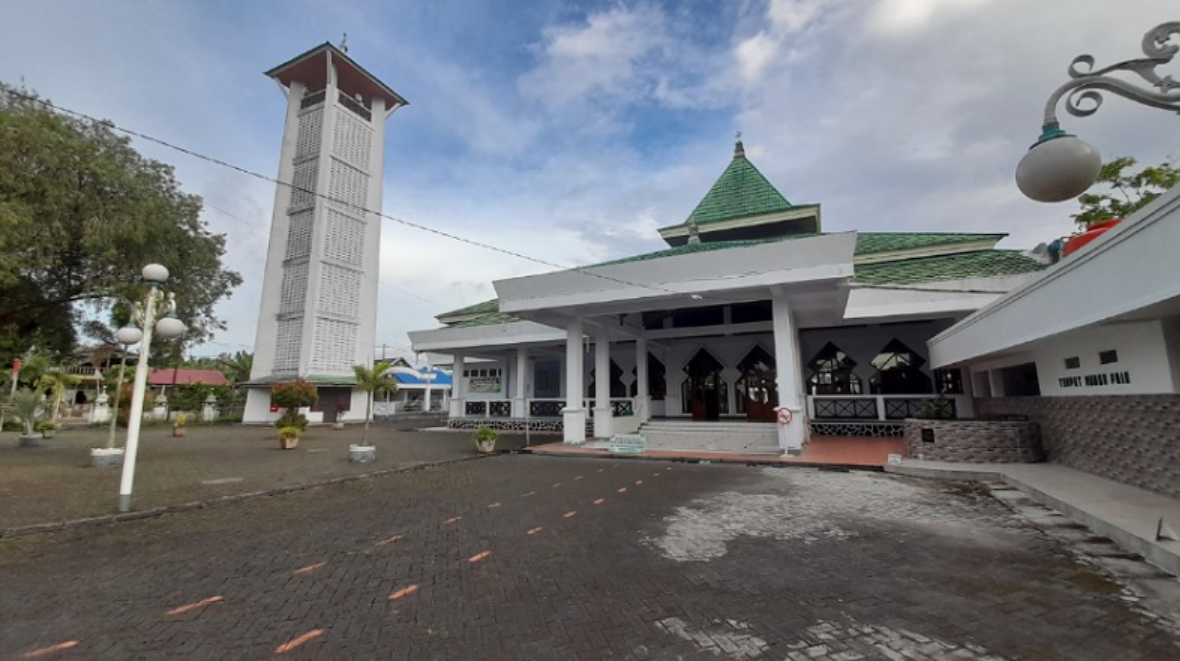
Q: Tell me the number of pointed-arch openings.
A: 6